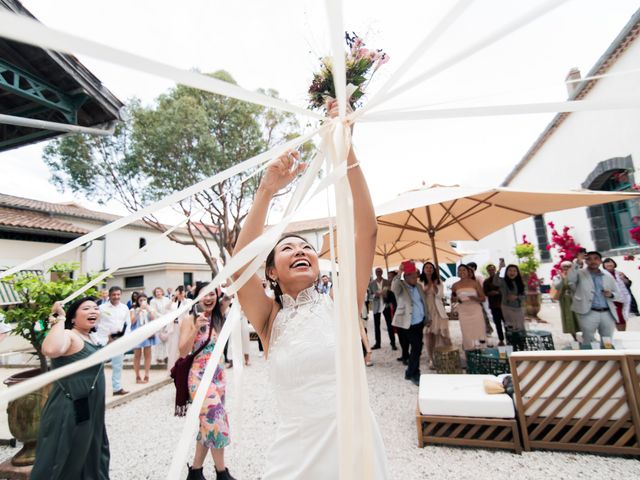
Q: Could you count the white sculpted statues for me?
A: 0